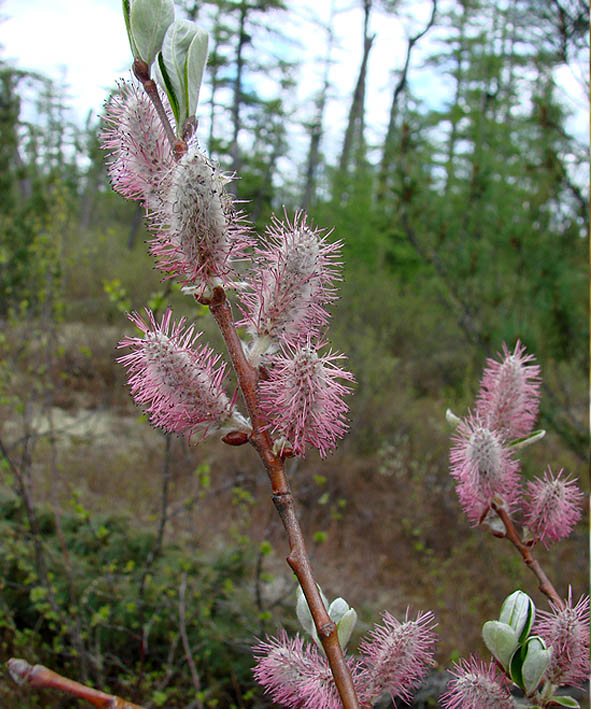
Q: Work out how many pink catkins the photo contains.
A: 12